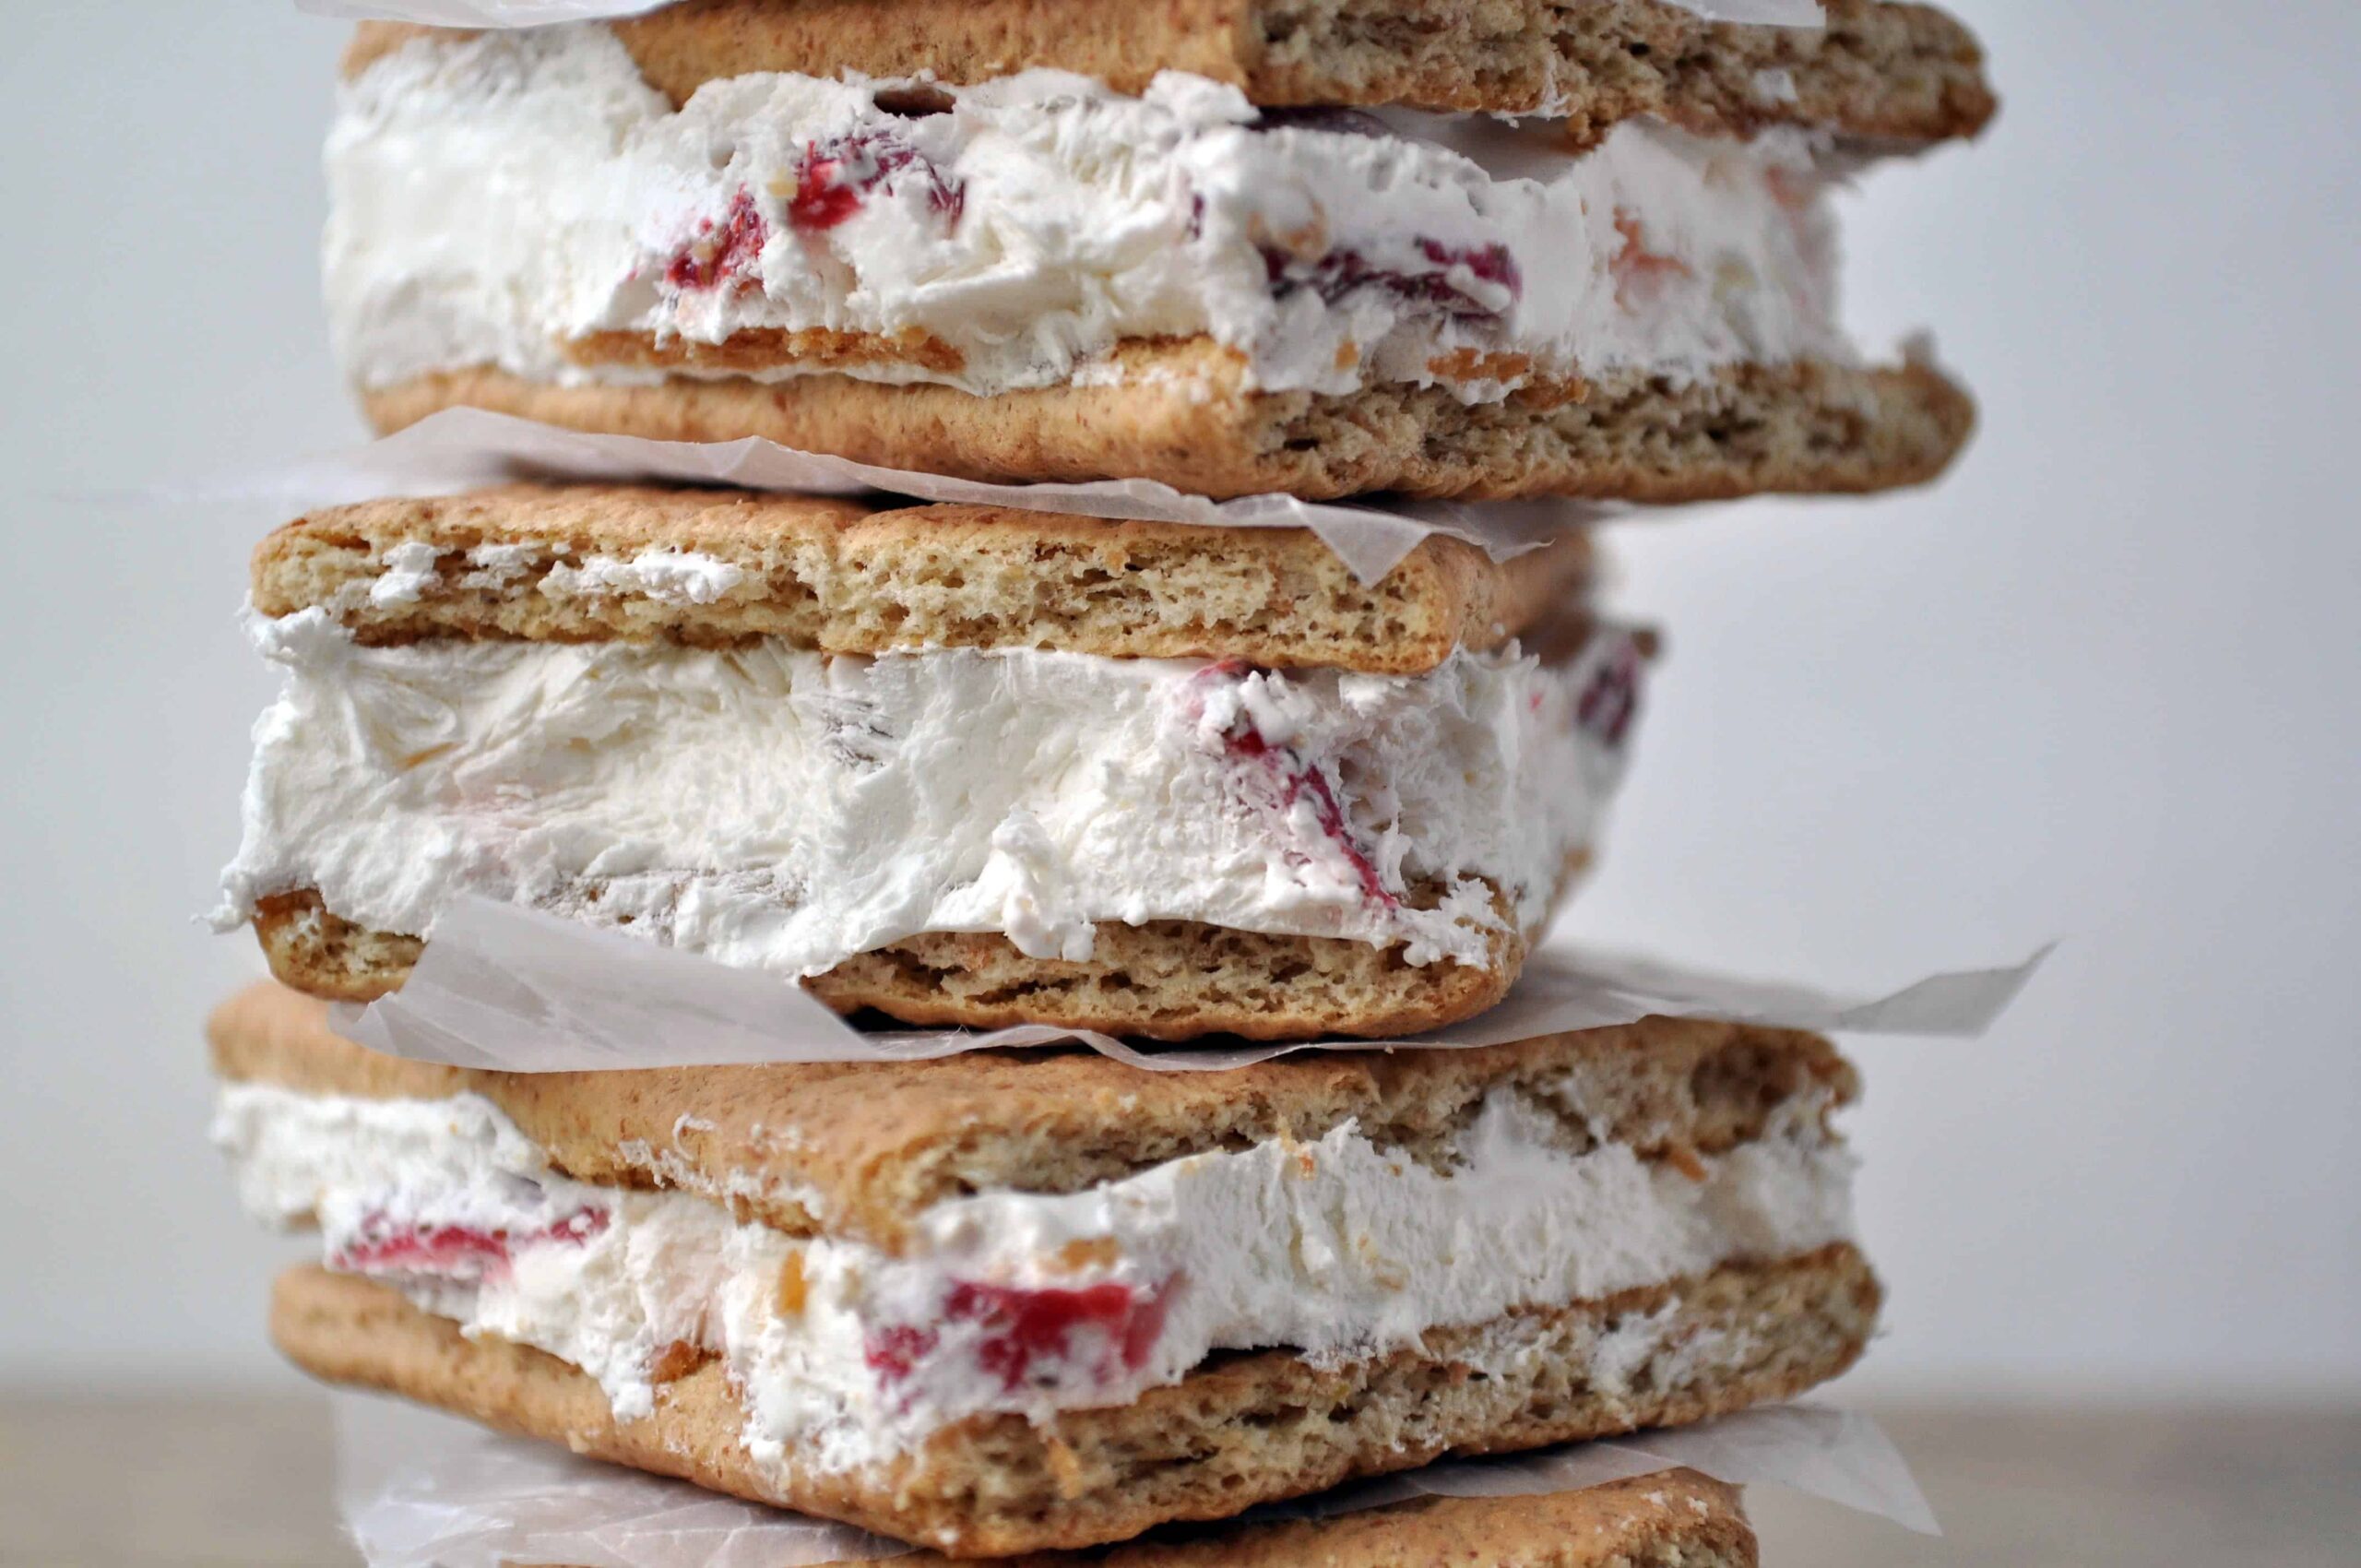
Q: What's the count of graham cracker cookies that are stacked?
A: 7